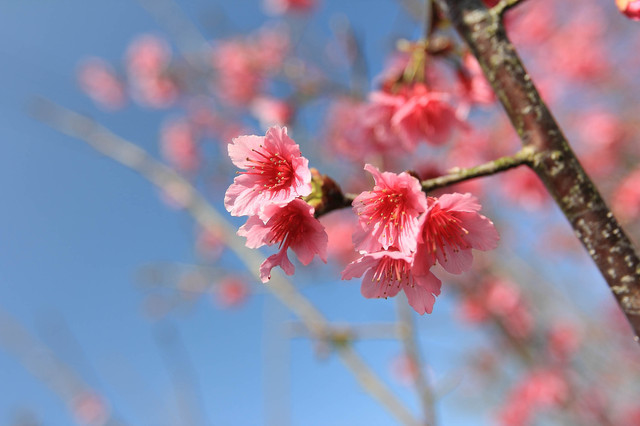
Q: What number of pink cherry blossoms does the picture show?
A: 5